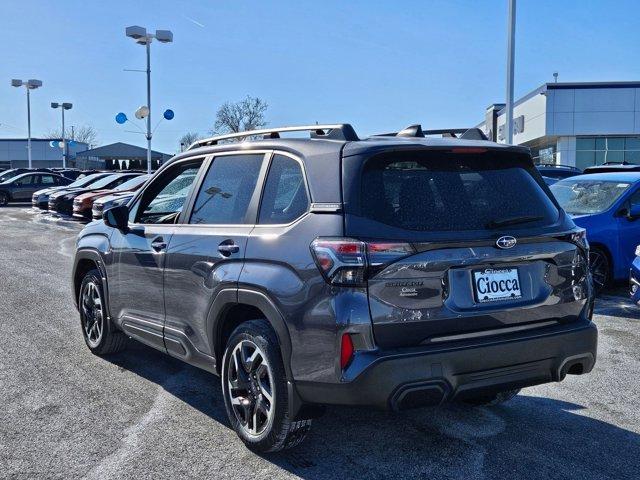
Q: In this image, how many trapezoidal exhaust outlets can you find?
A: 2